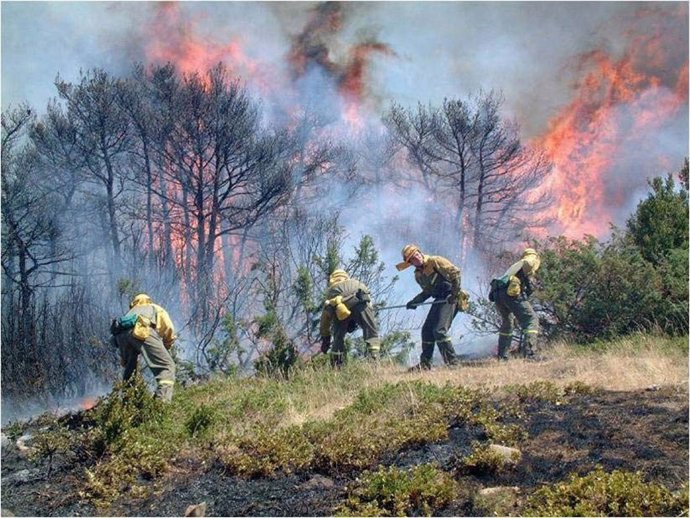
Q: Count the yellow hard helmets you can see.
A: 4